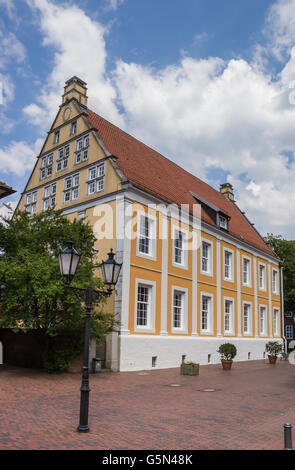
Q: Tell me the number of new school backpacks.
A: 0